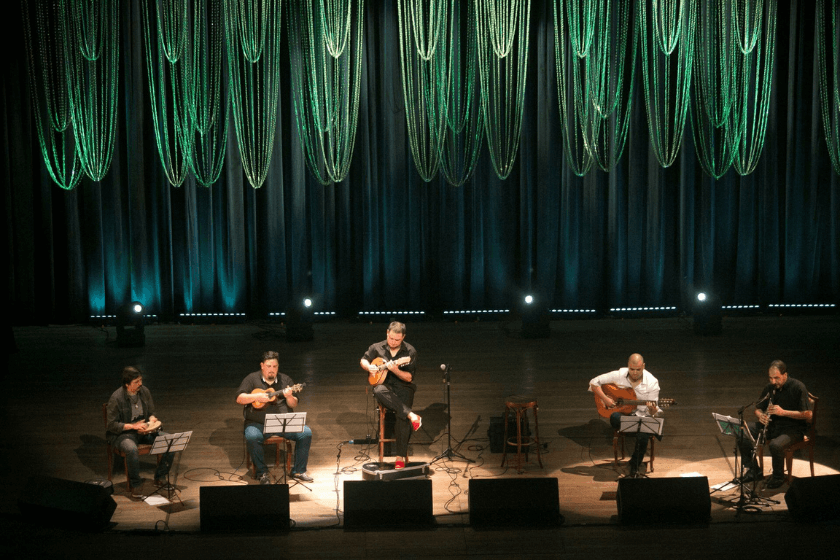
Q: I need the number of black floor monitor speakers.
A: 6